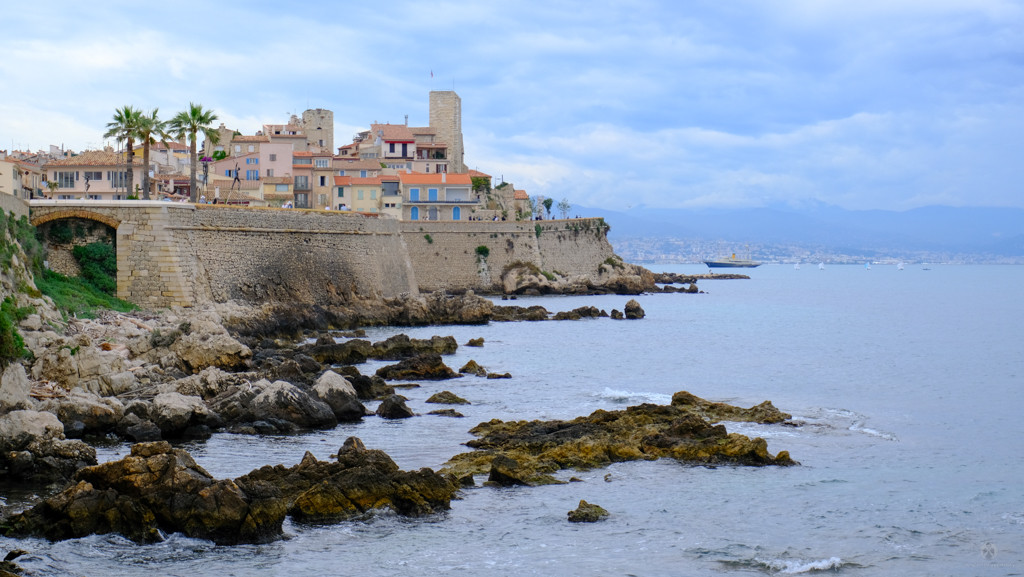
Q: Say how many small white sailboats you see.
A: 4